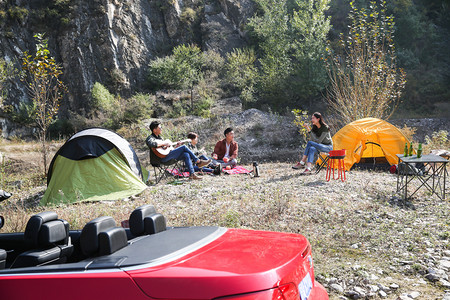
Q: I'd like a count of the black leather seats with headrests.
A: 3